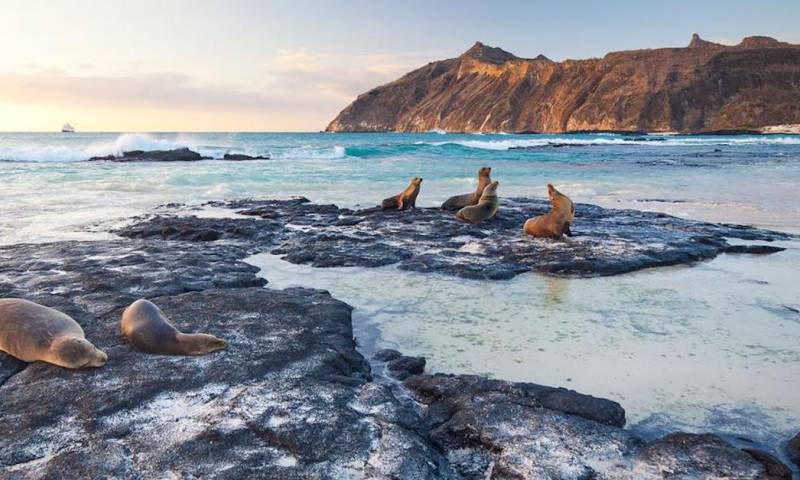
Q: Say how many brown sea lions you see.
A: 6